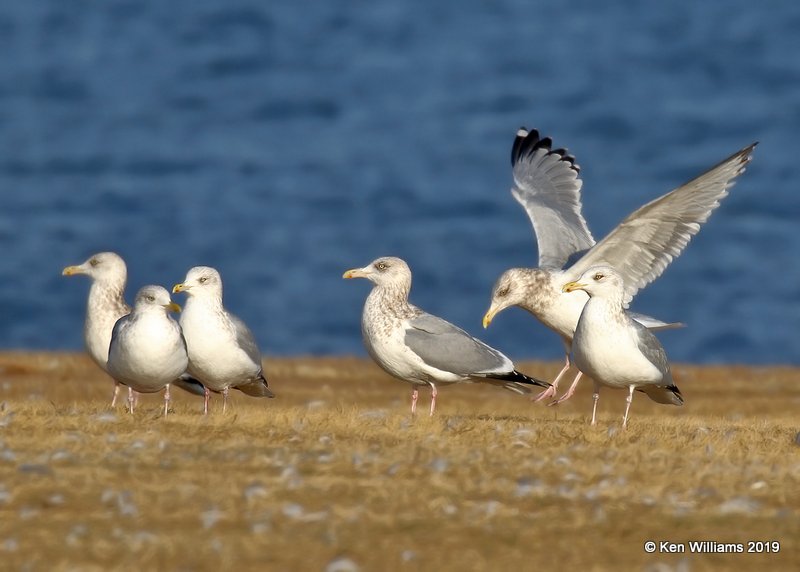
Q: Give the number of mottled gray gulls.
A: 6